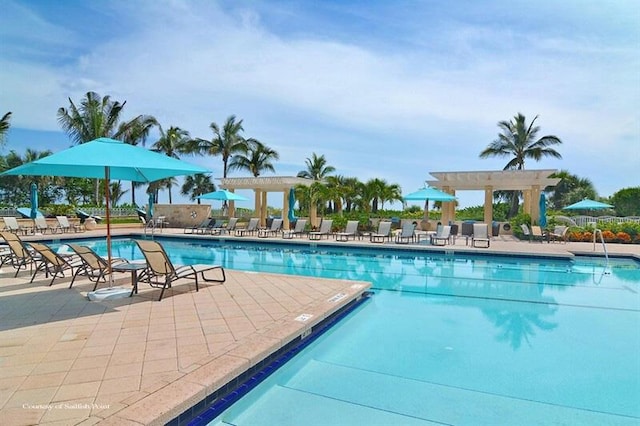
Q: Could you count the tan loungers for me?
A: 4